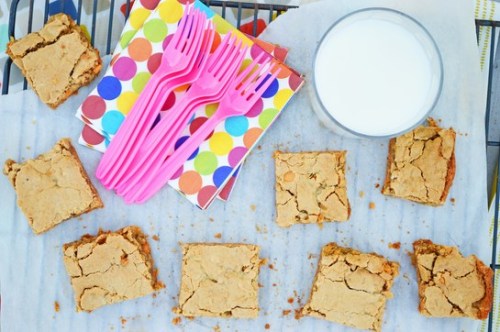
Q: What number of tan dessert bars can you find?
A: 8